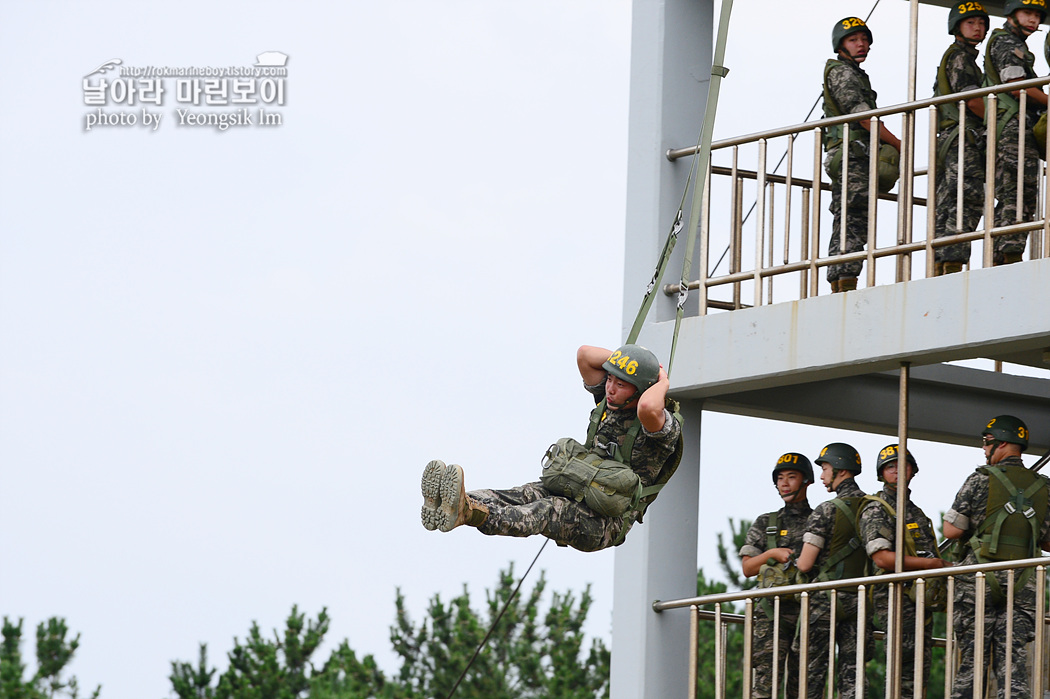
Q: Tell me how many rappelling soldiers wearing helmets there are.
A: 1